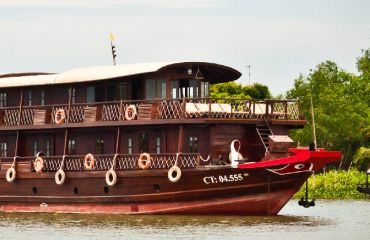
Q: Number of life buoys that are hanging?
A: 9